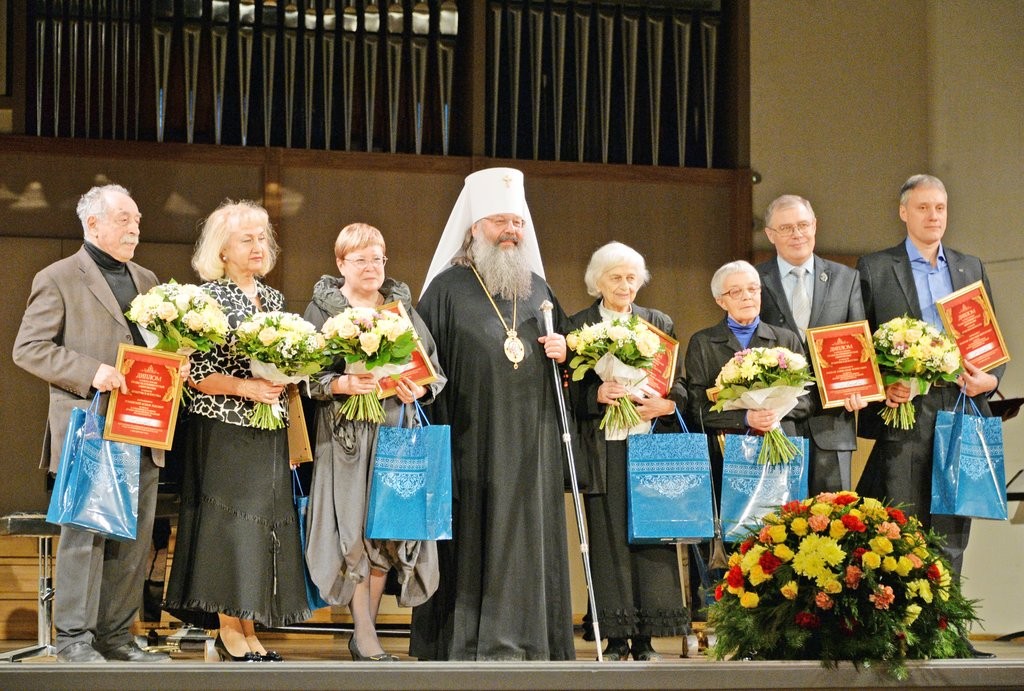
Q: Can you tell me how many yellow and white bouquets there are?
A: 6